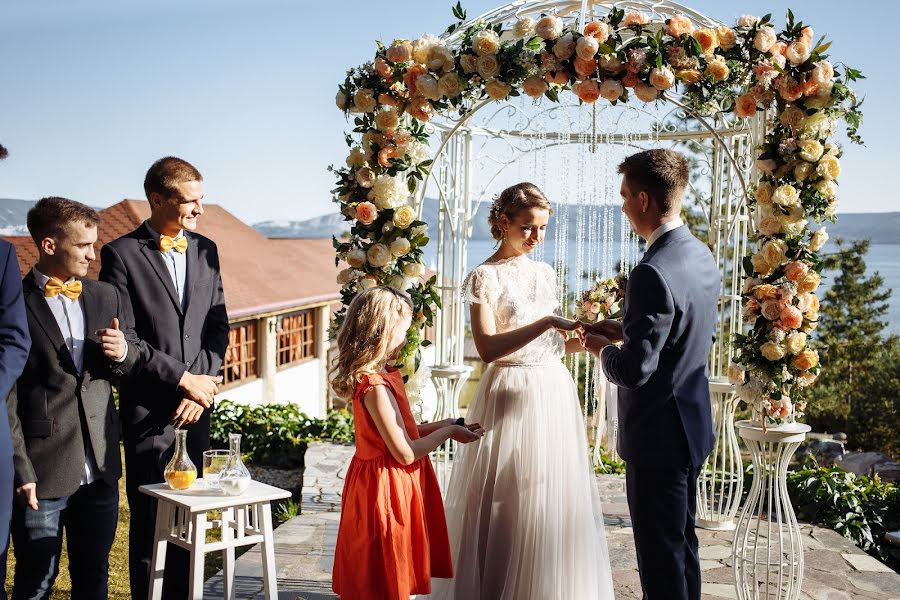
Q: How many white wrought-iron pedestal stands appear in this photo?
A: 3